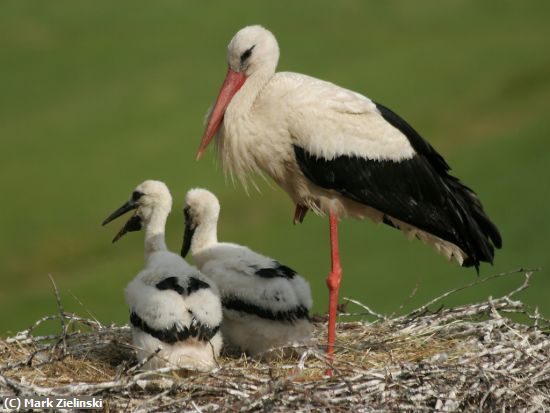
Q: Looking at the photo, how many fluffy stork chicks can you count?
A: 2